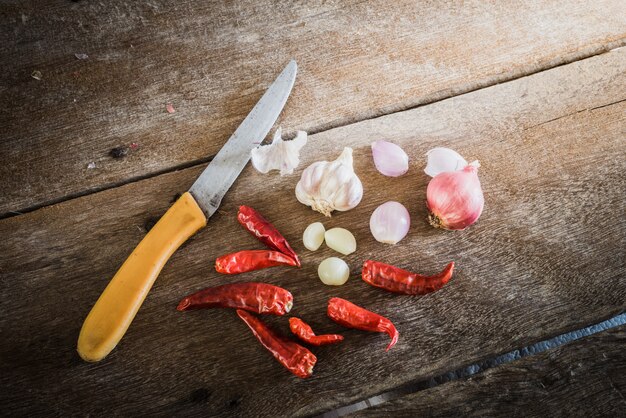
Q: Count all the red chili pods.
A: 7